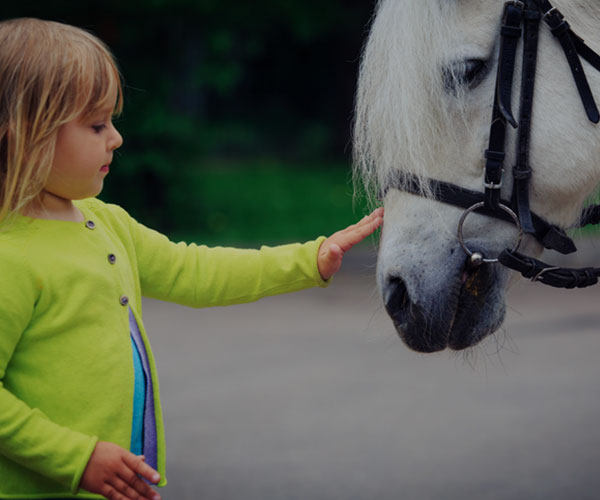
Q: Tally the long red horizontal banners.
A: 0